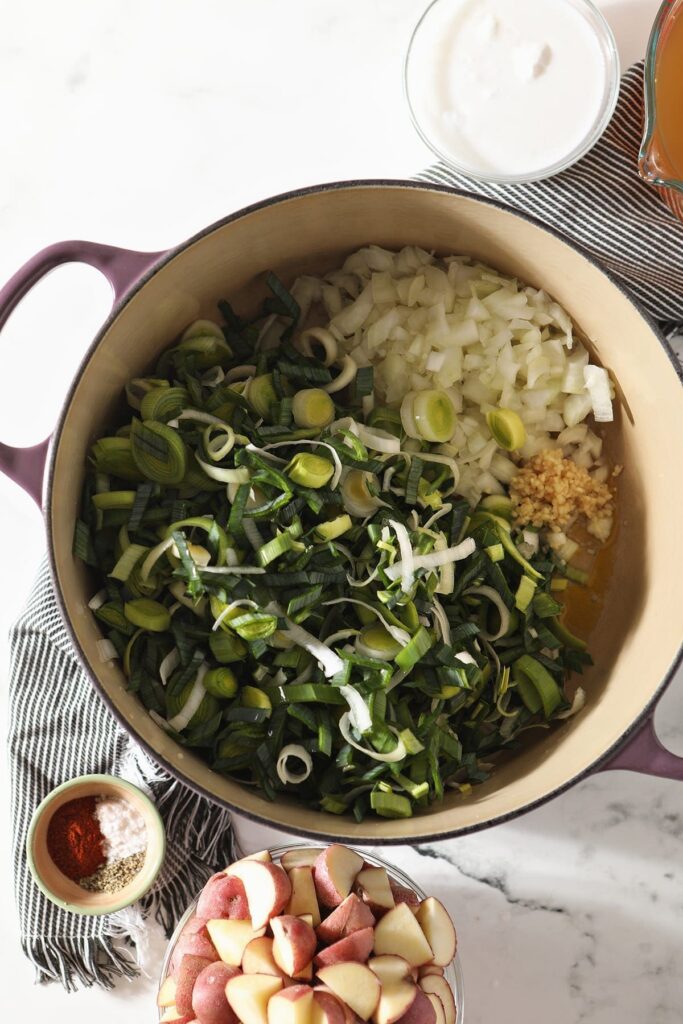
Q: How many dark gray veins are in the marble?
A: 1